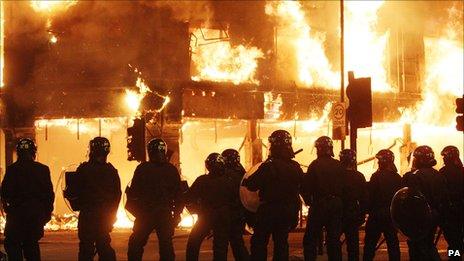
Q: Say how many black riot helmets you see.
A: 11